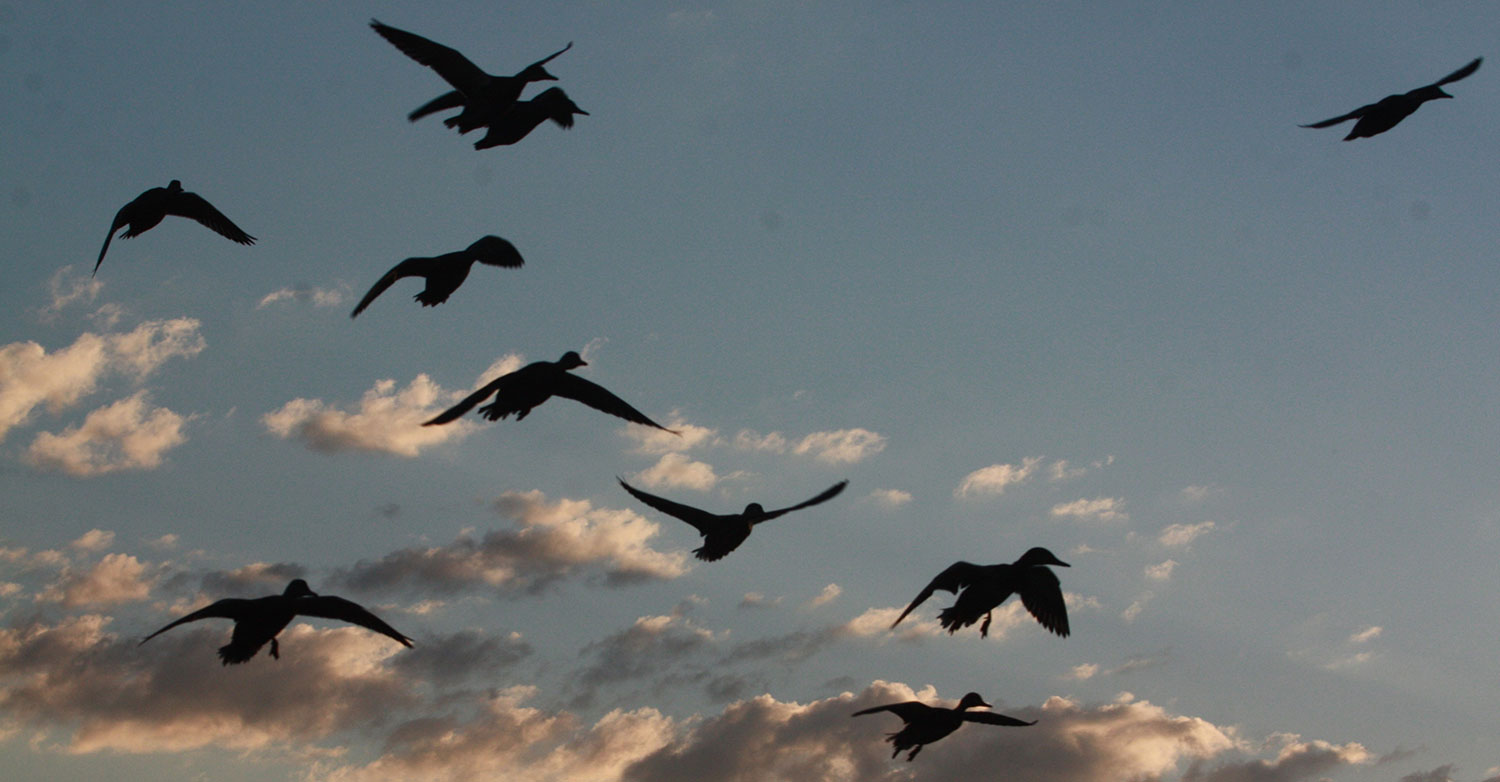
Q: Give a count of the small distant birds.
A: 0